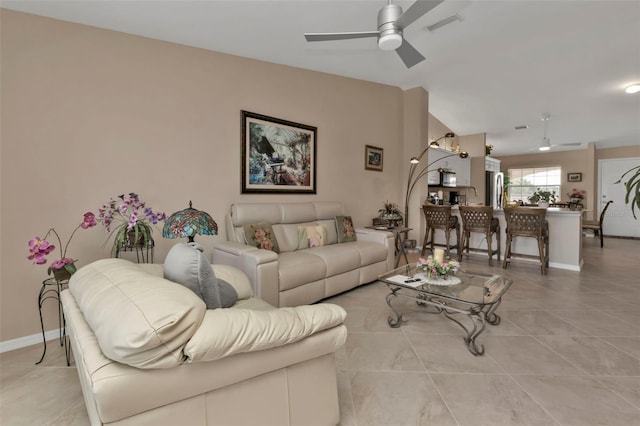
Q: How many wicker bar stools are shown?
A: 3